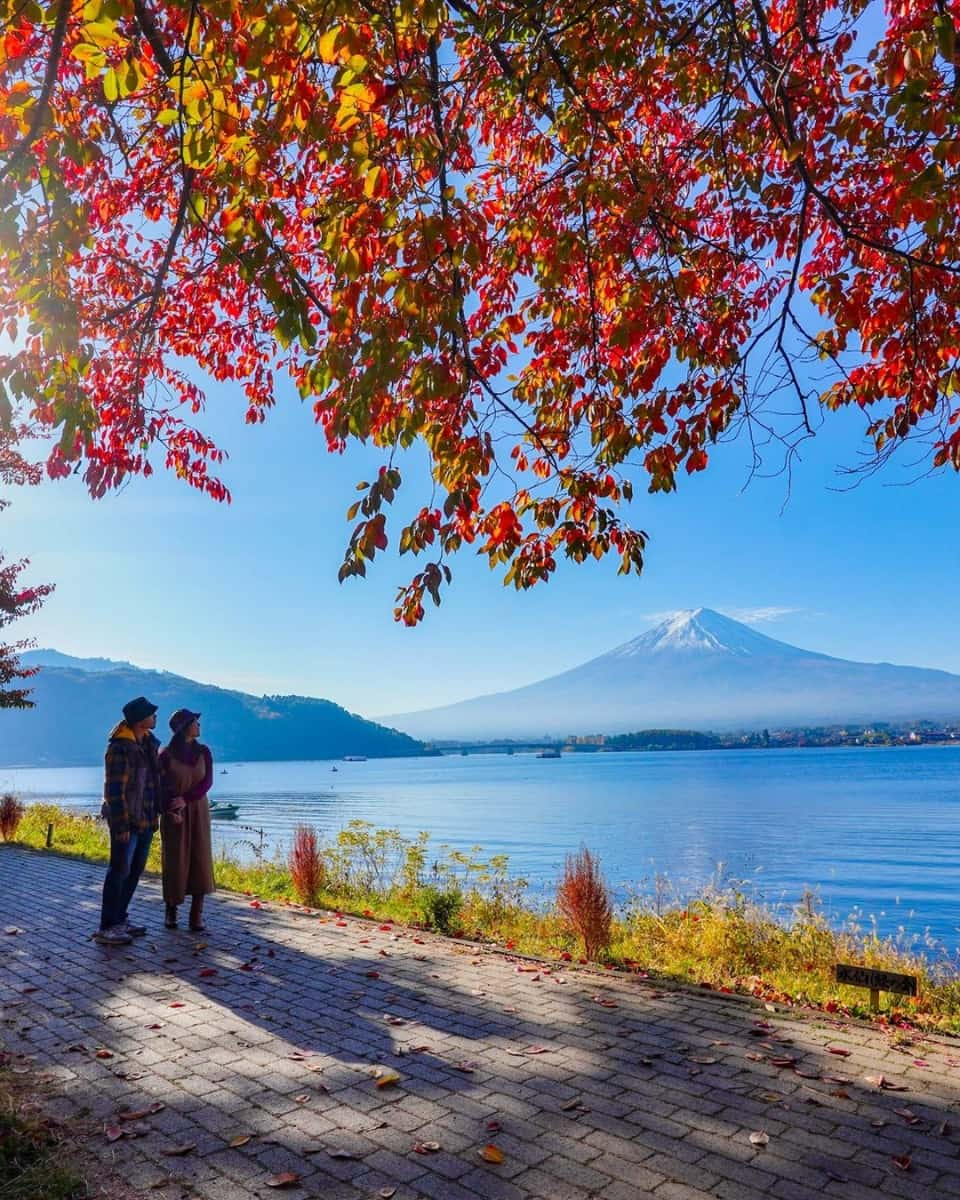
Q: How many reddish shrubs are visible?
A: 3